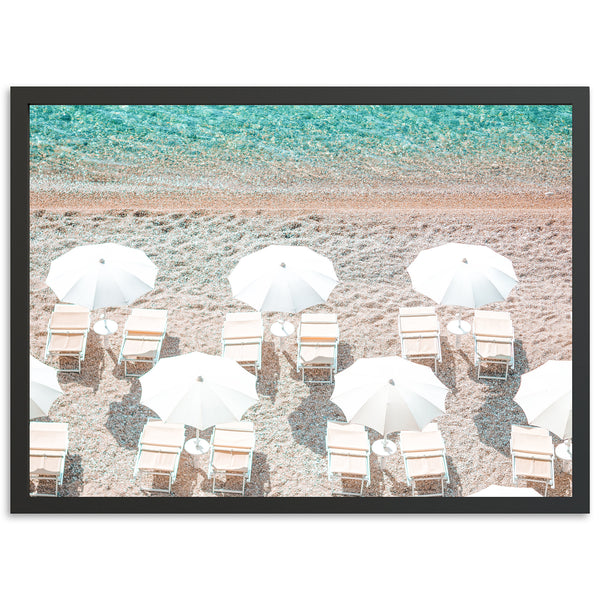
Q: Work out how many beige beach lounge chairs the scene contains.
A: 12